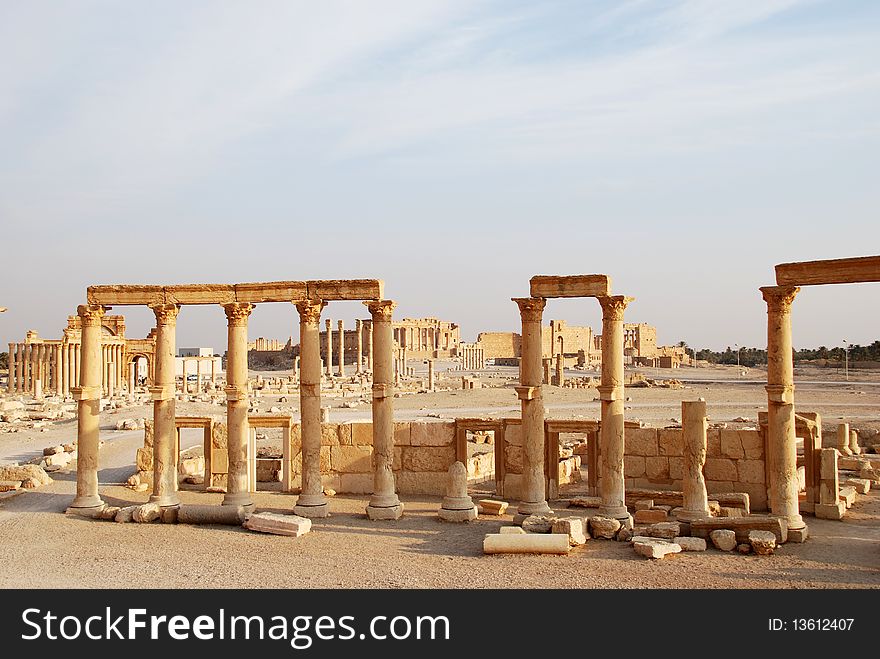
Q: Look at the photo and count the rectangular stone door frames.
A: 5